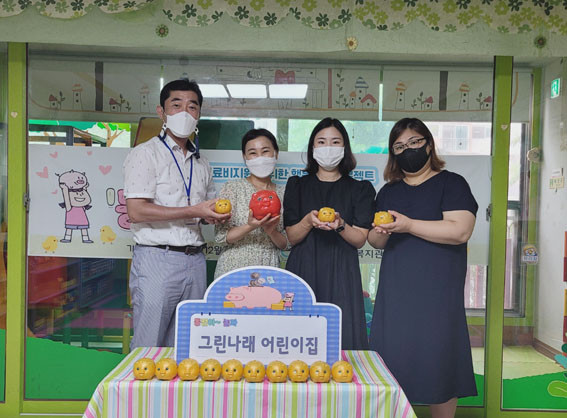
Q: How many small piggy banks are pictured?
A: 13